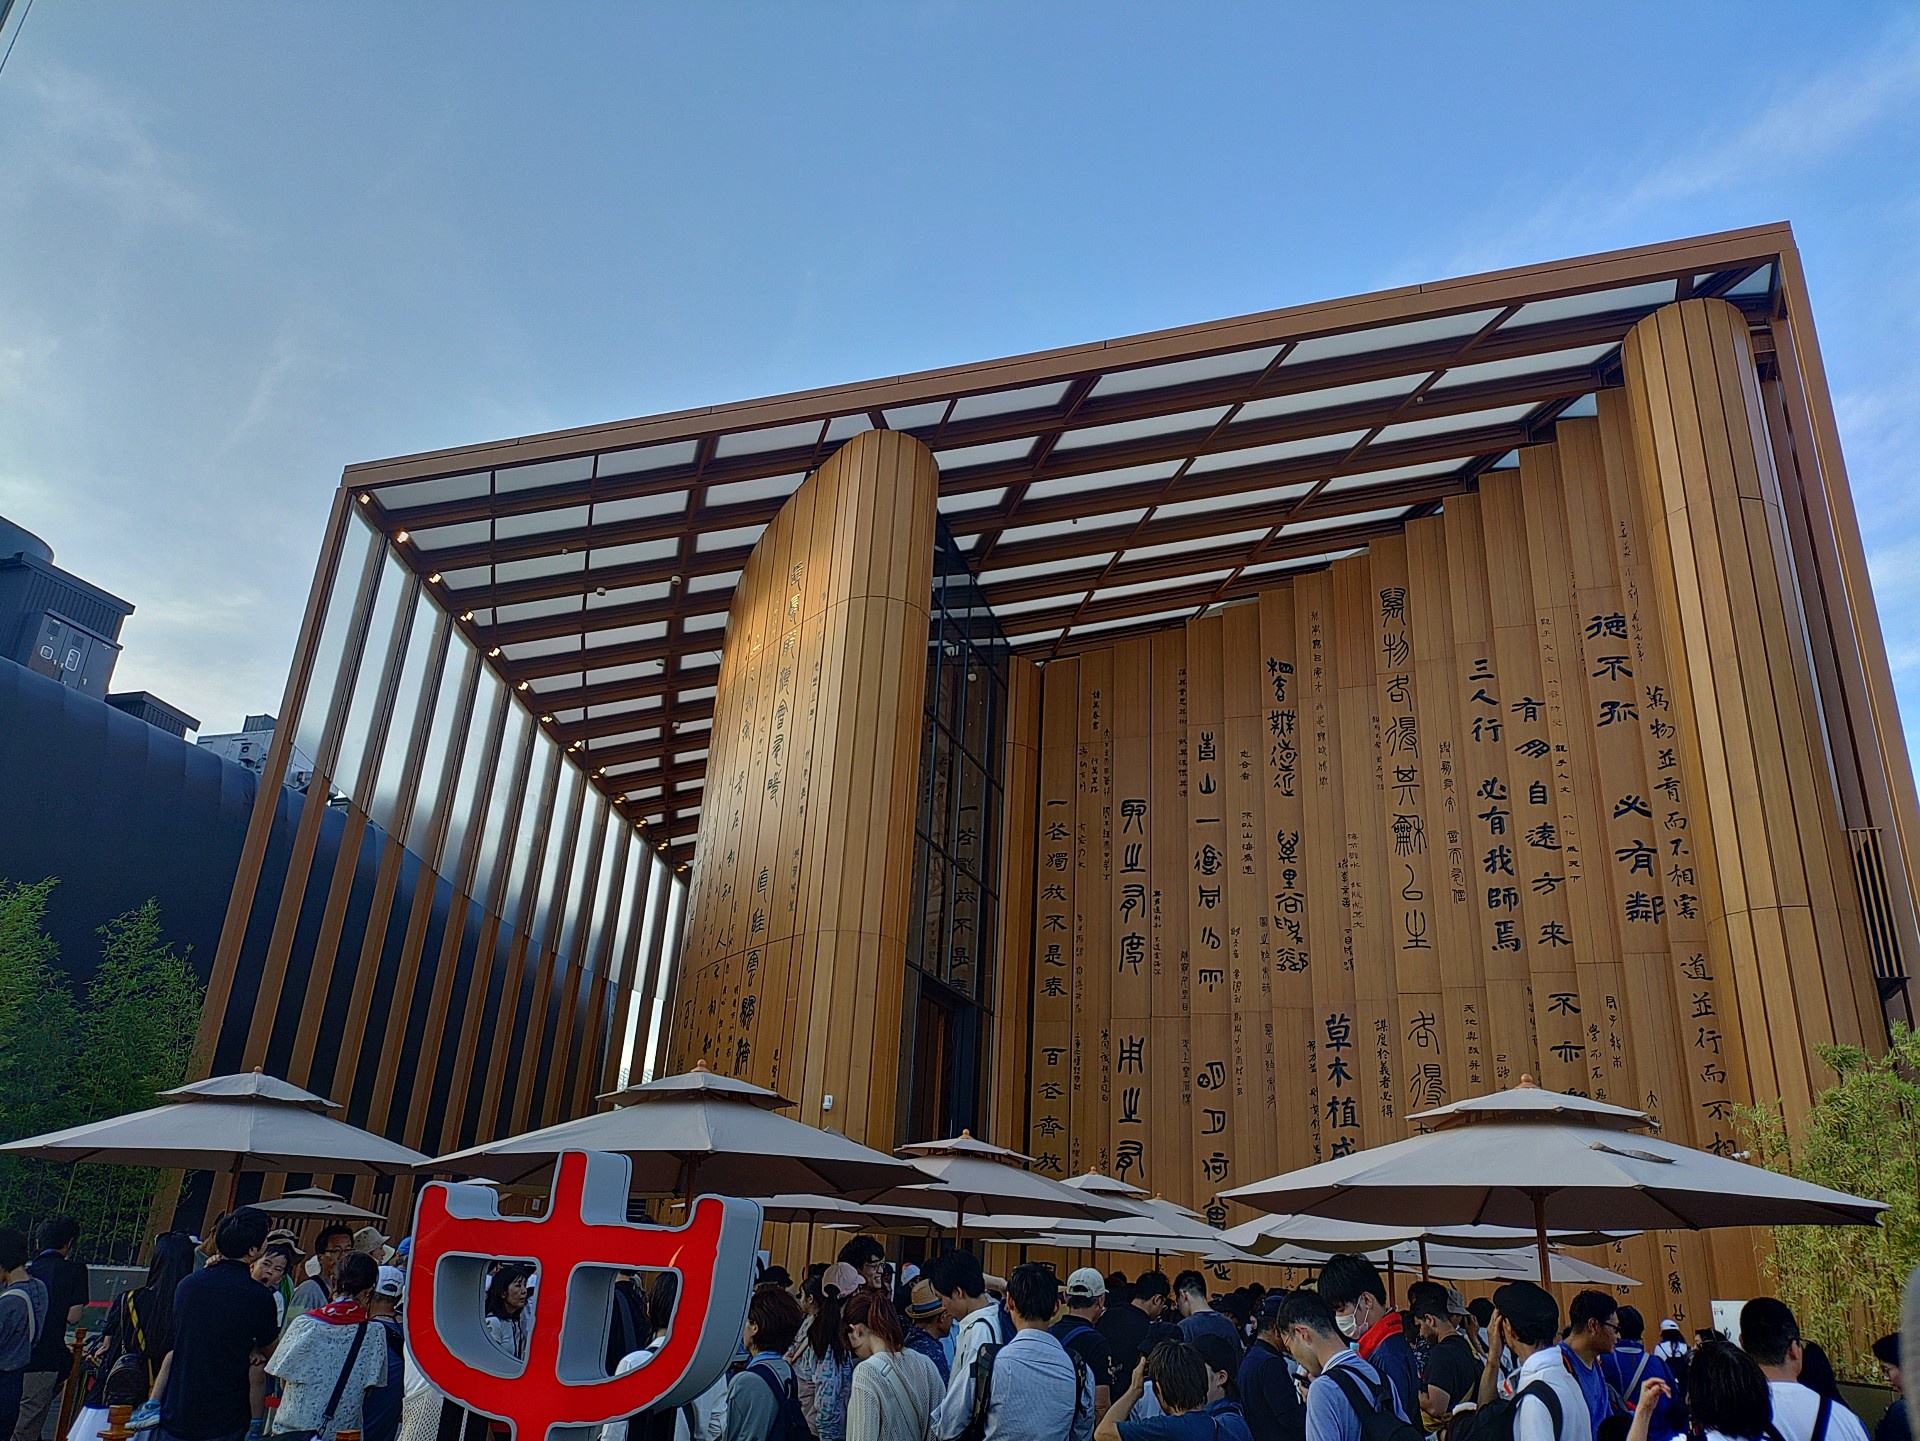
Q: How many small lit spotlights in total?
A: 13